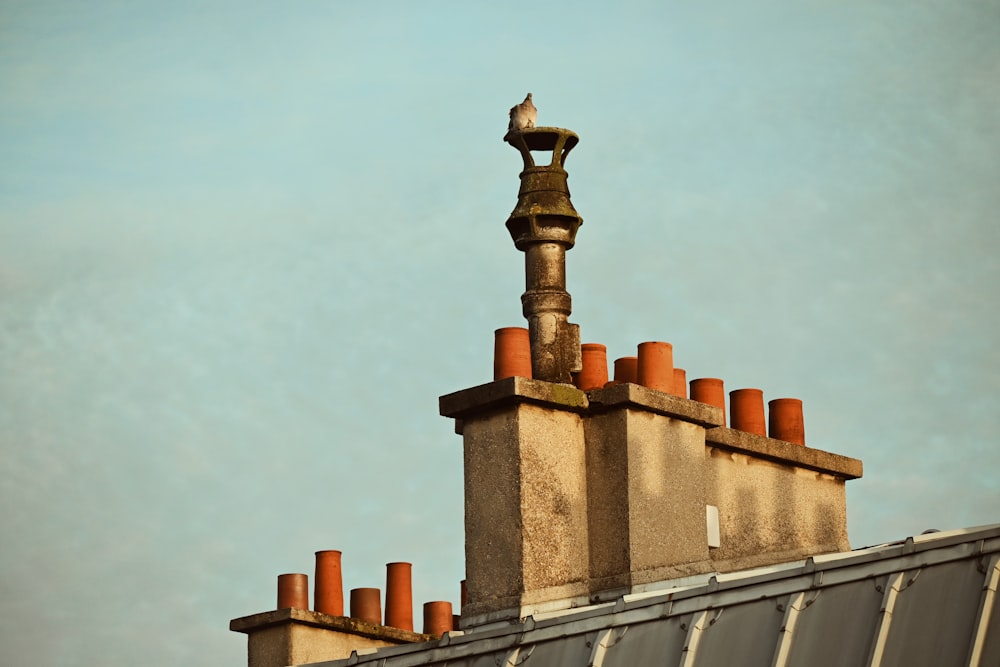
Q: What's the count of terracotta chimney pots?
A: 14